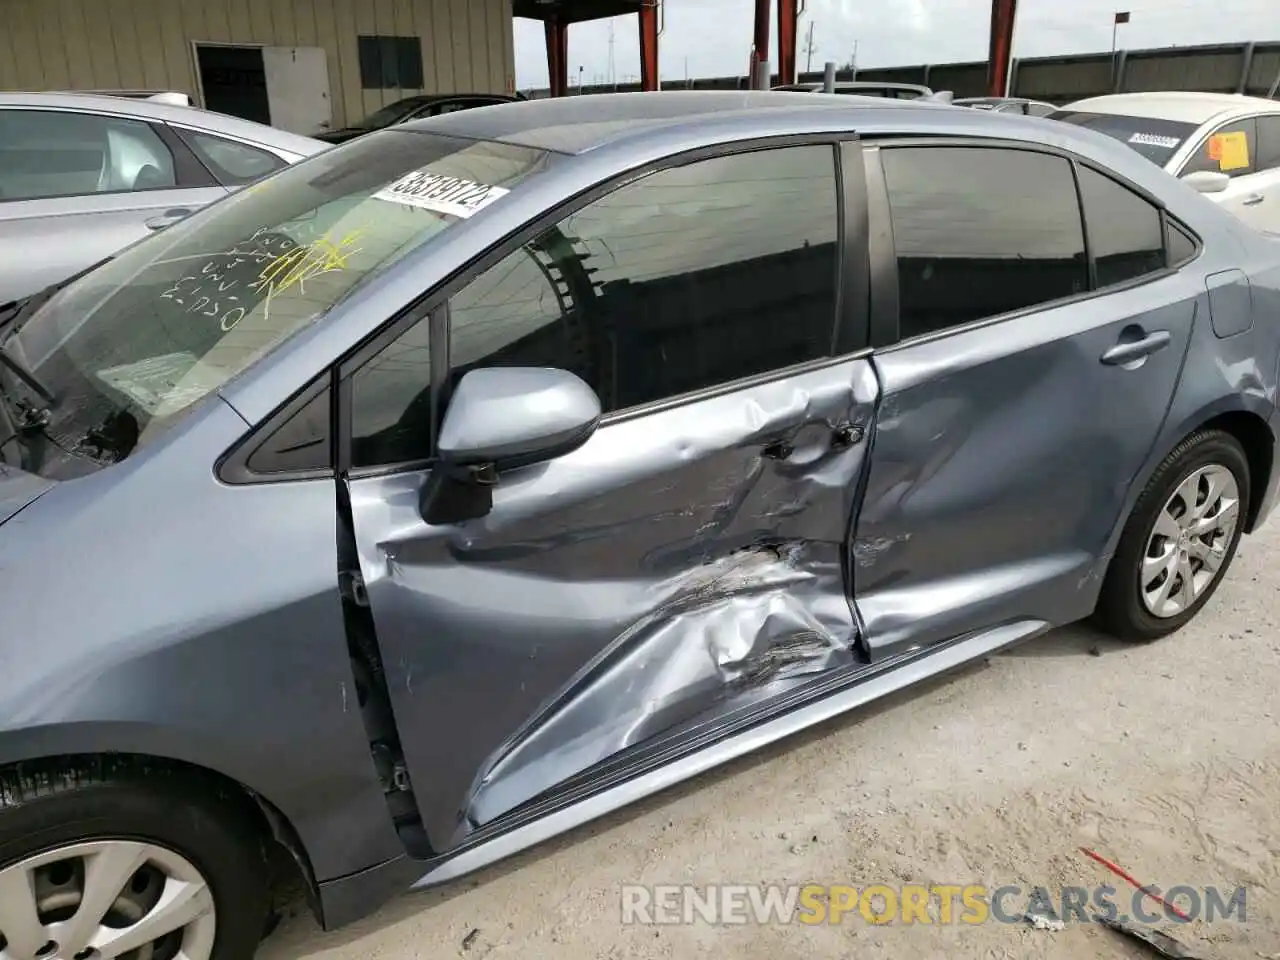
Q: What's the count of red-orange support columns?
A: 5